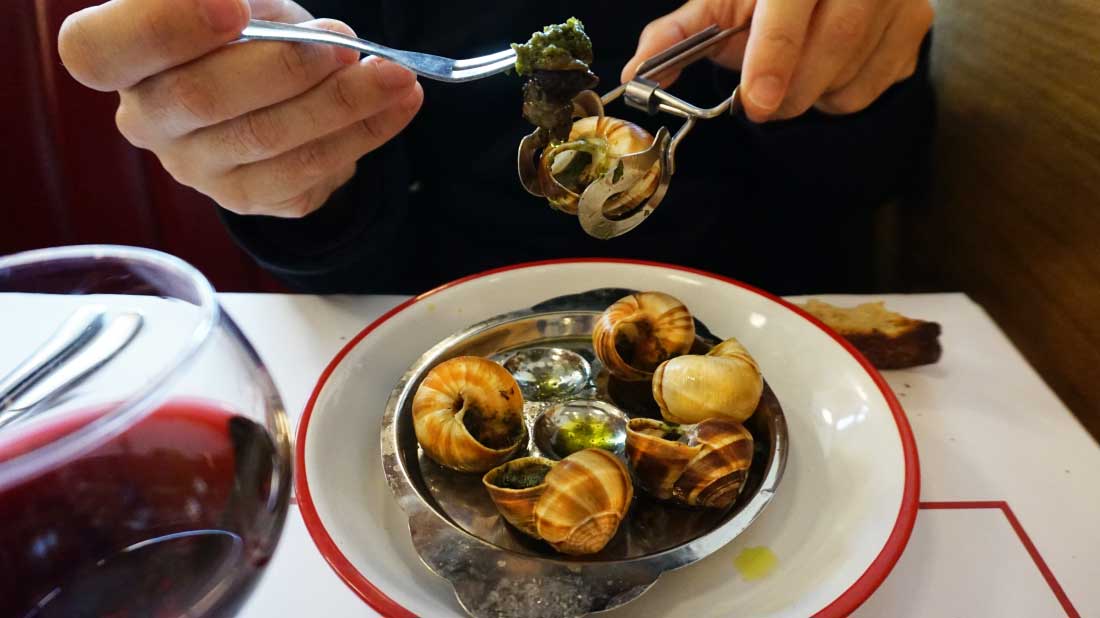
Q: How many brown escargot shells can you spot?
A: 5